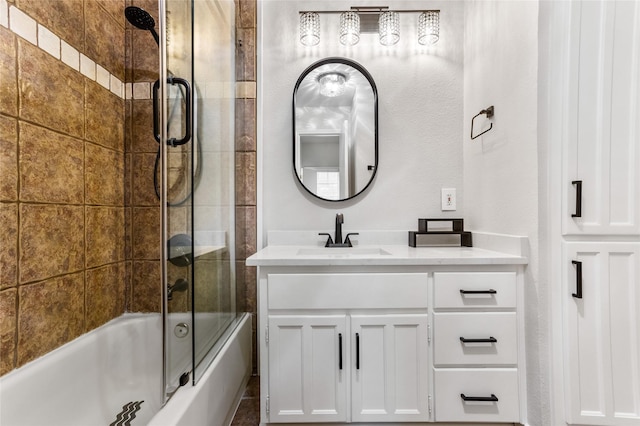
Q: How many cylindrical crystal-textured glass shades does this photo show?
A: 4